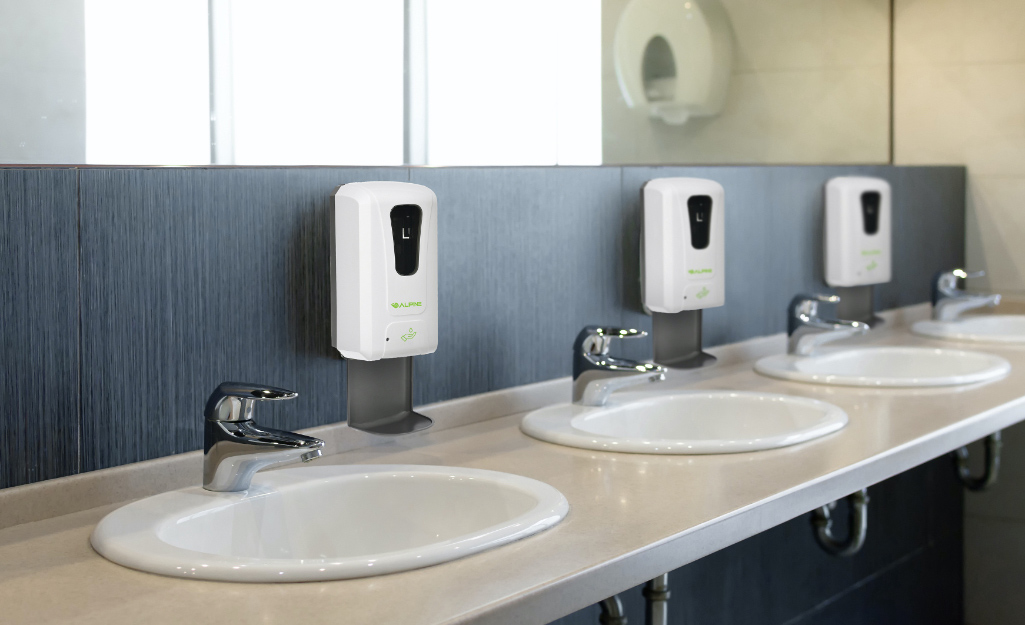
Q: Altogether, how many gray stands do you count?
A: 3